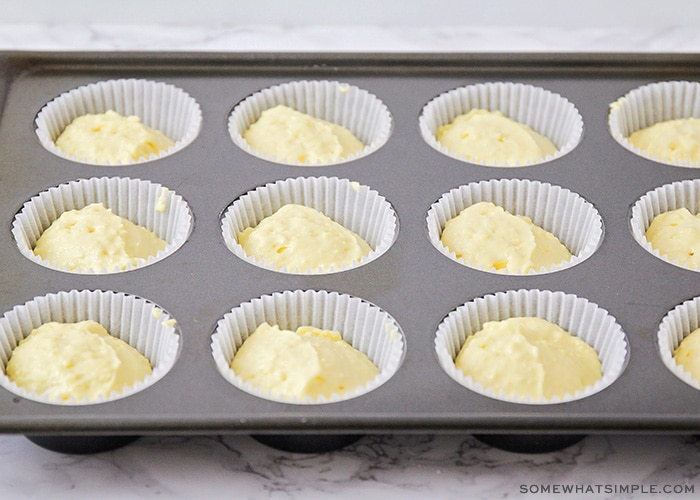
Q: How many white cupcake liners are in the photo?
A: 12